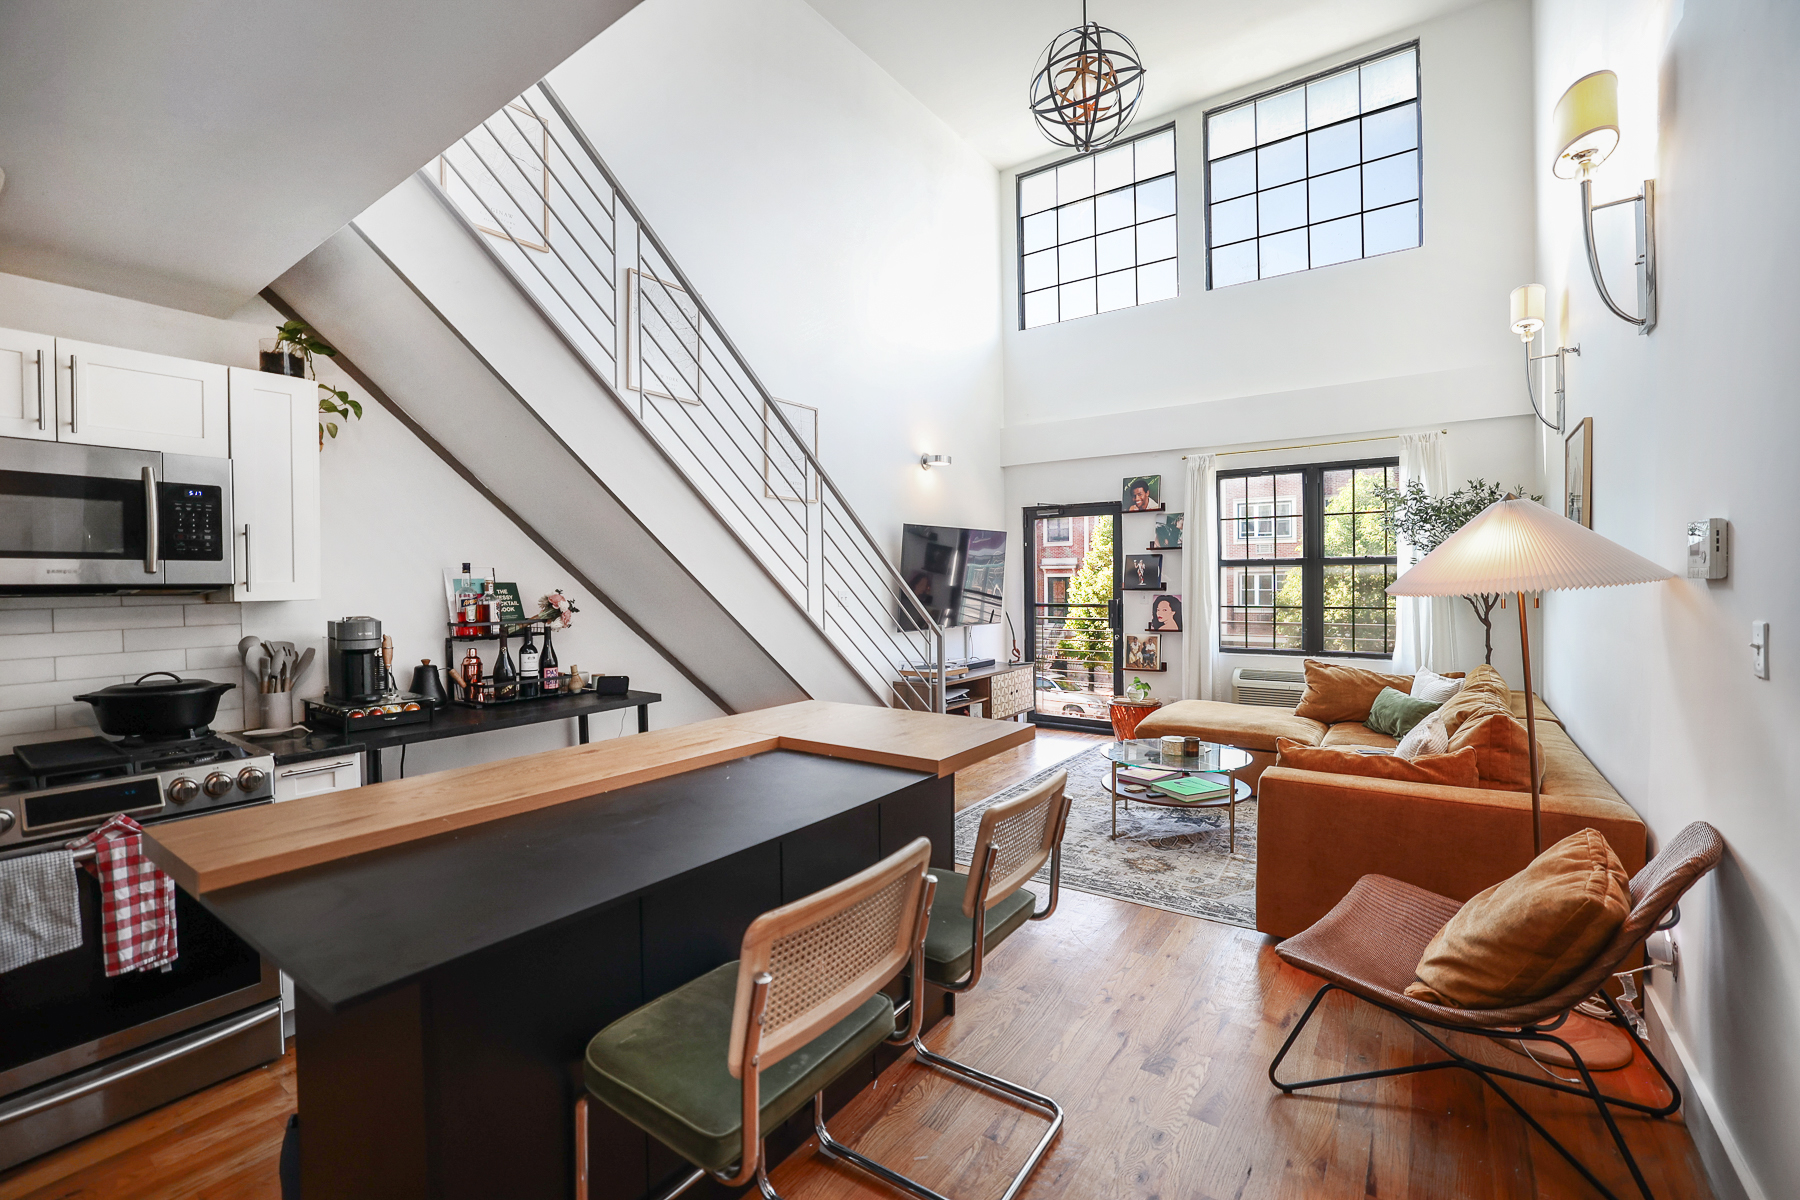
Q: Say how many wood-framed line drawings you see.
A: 3